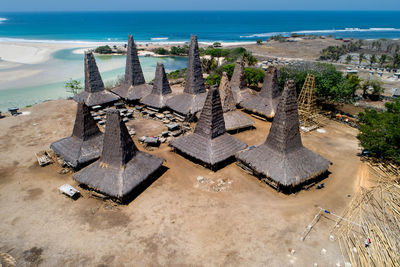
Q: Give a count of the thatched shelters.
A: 11